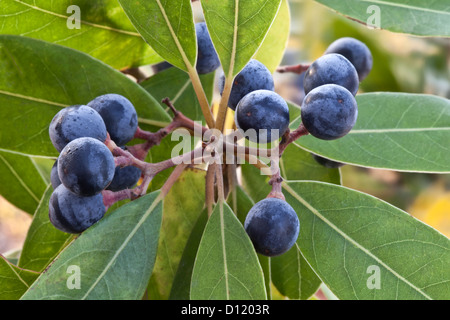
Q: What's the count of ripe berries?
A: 14